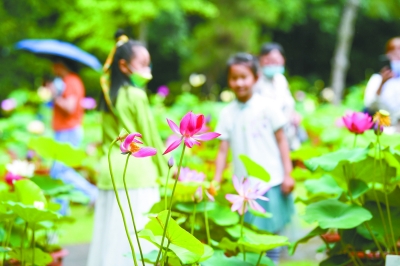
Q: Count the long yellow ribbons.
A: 1